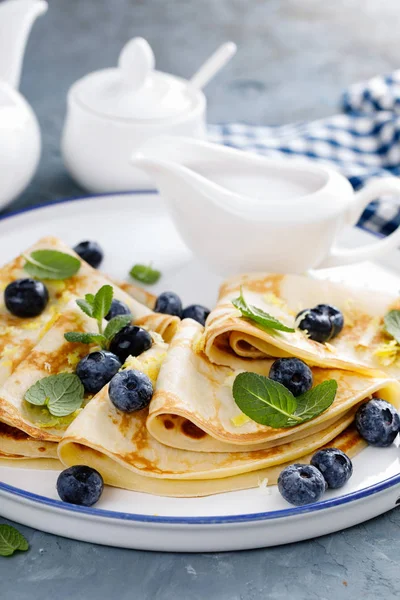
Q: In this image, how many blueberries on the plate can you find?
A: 15